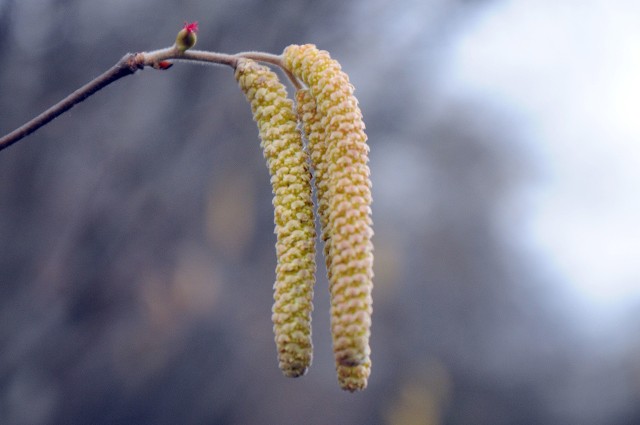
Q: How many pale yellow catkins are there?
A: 3